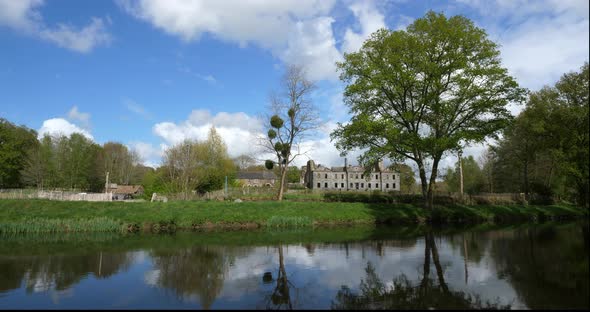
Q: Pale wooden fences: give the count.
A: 1